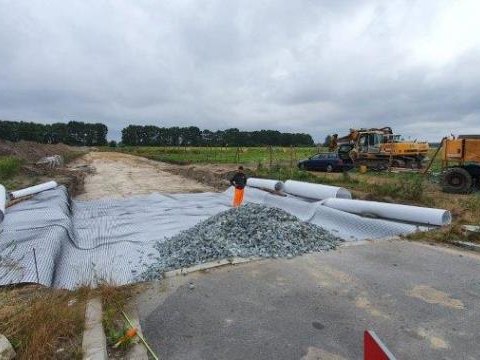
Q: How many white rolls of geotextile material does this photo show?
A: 5